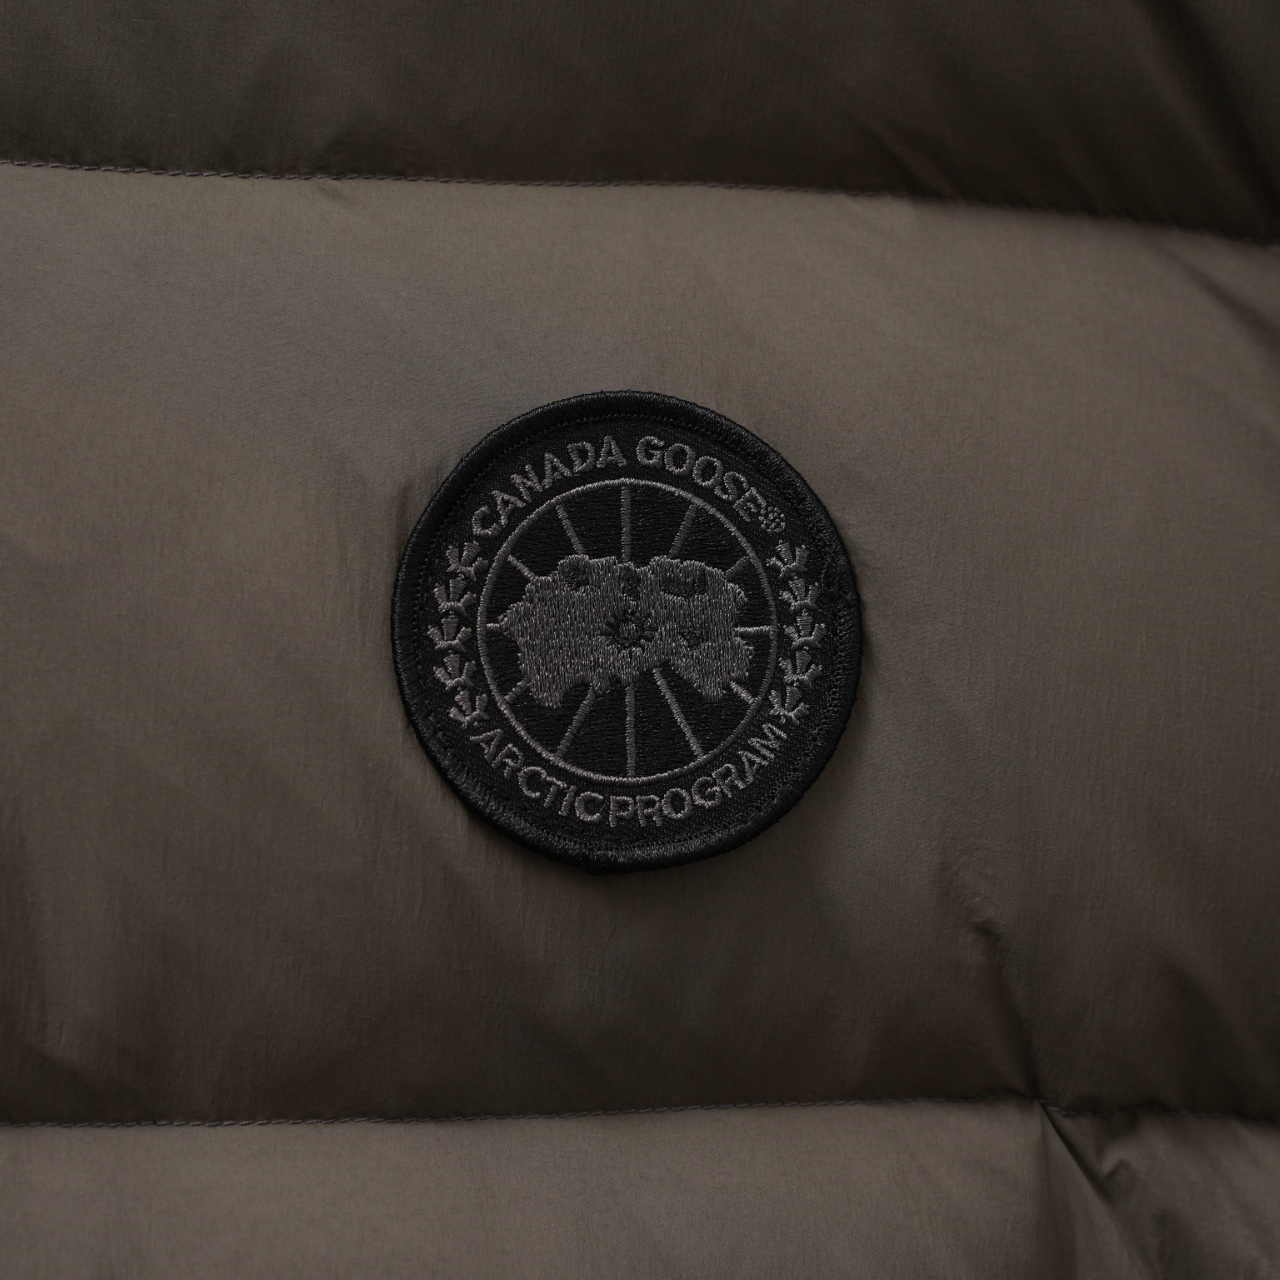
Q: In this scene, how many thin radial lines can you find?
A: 12